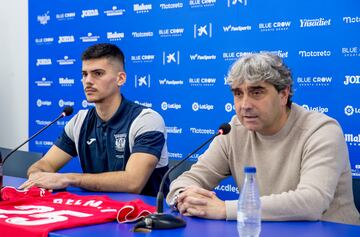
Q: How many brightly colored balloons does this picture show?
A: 0